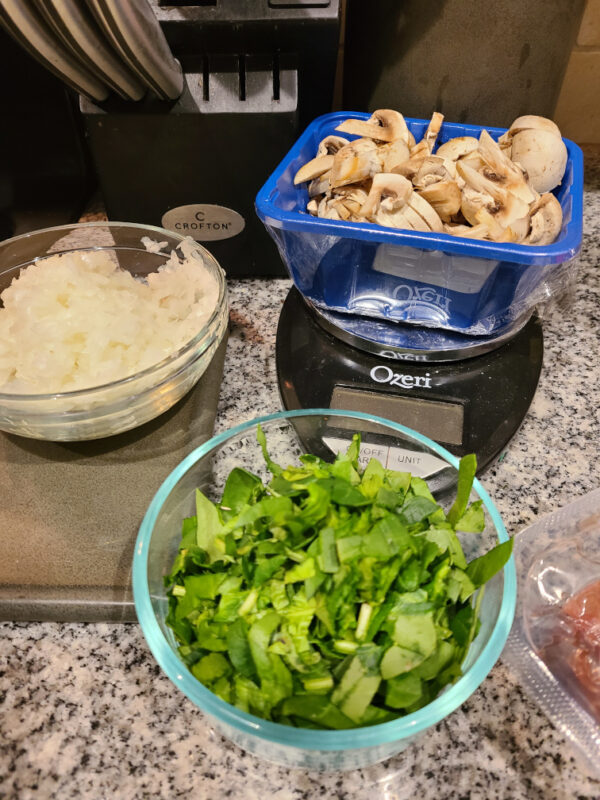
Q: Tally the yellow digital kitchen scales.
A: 0